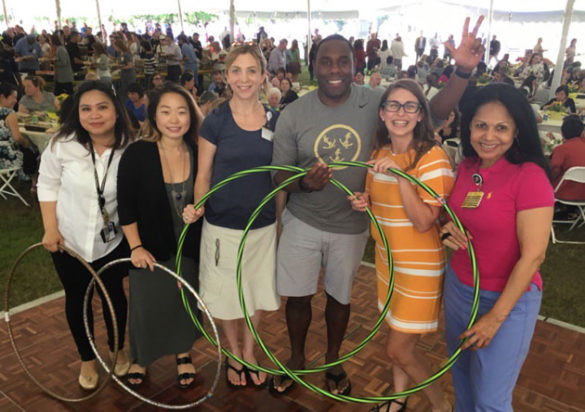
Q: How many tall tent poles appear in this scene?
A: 8